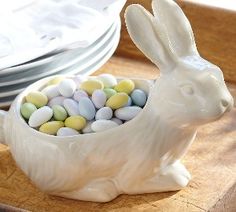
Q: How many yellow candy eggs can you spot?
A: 7